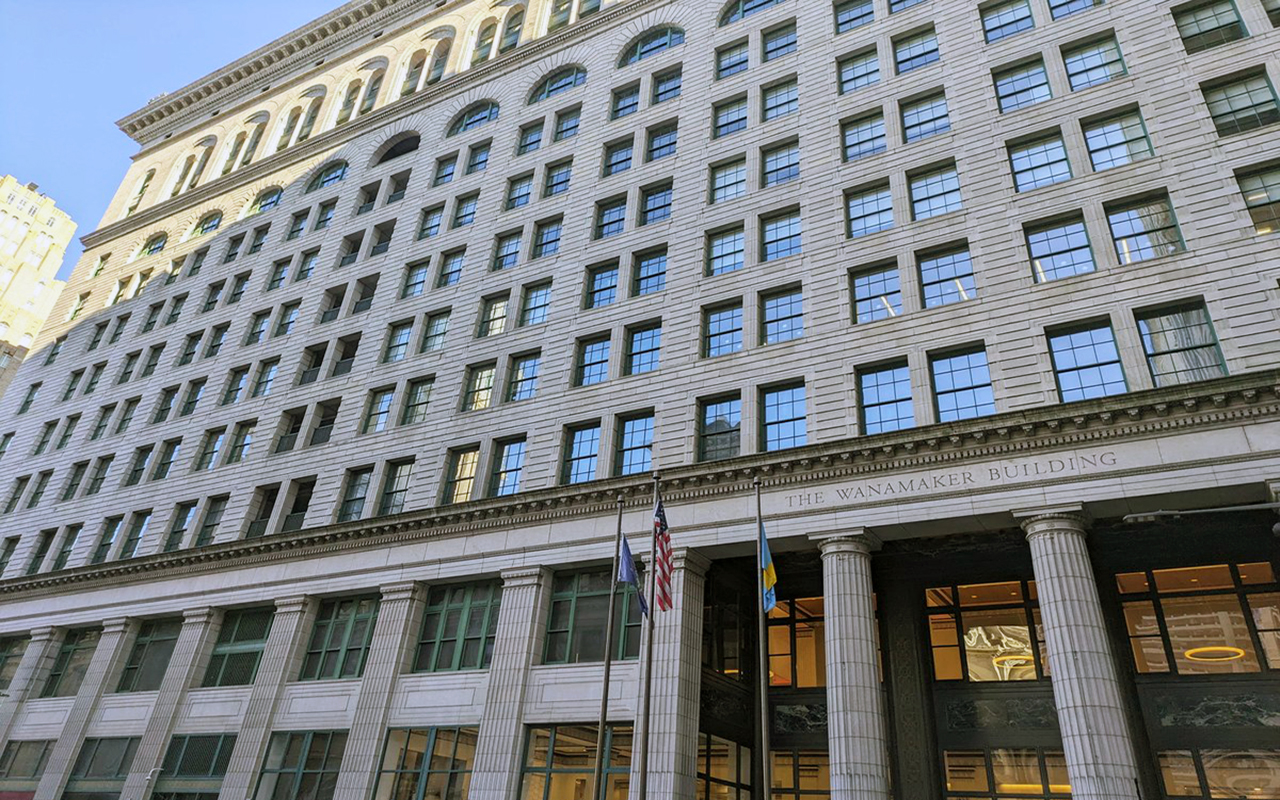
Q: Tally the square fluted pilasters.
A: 7